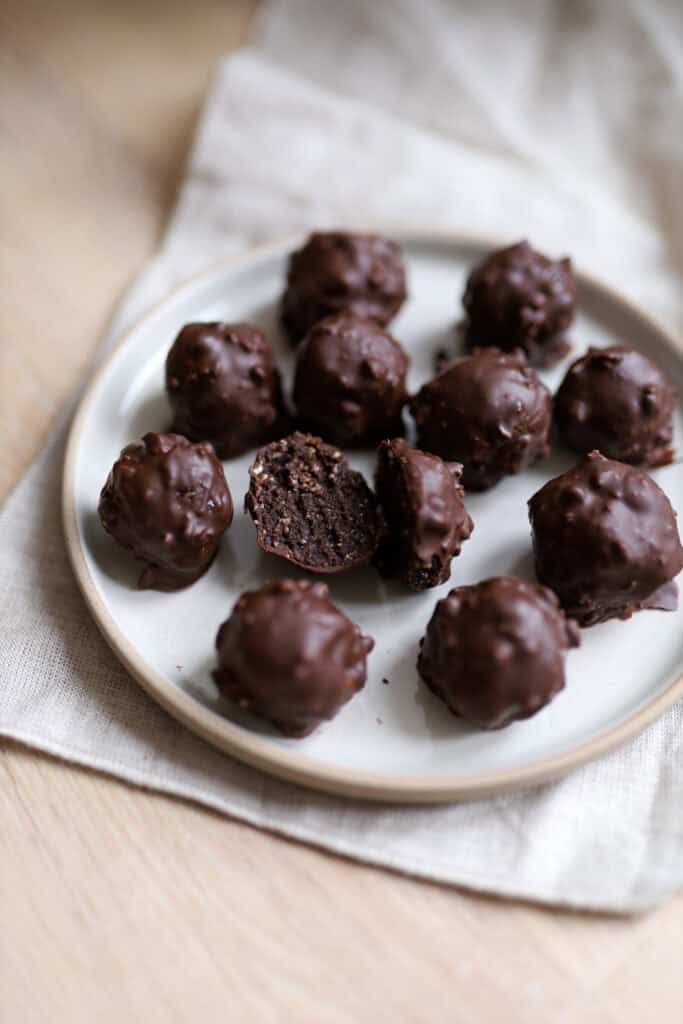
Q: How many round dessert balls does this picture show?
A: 11